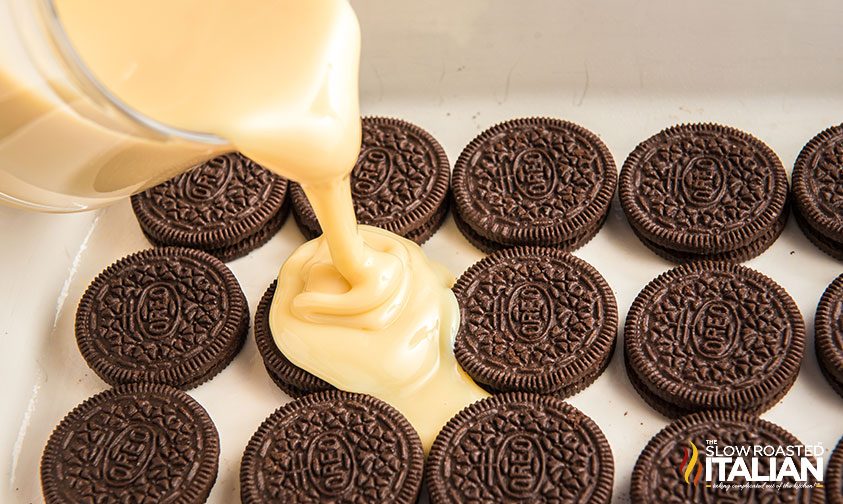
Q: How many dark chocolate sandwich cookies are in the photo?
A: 15